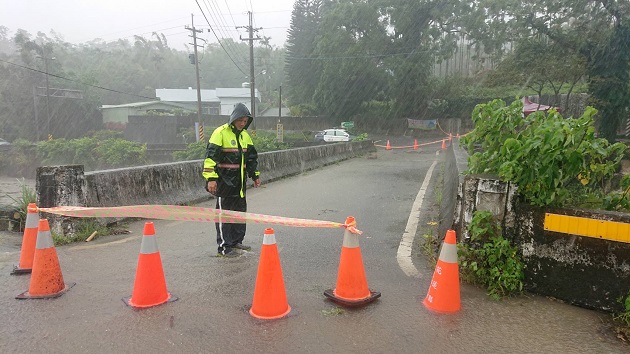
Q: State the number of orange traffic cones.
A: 11